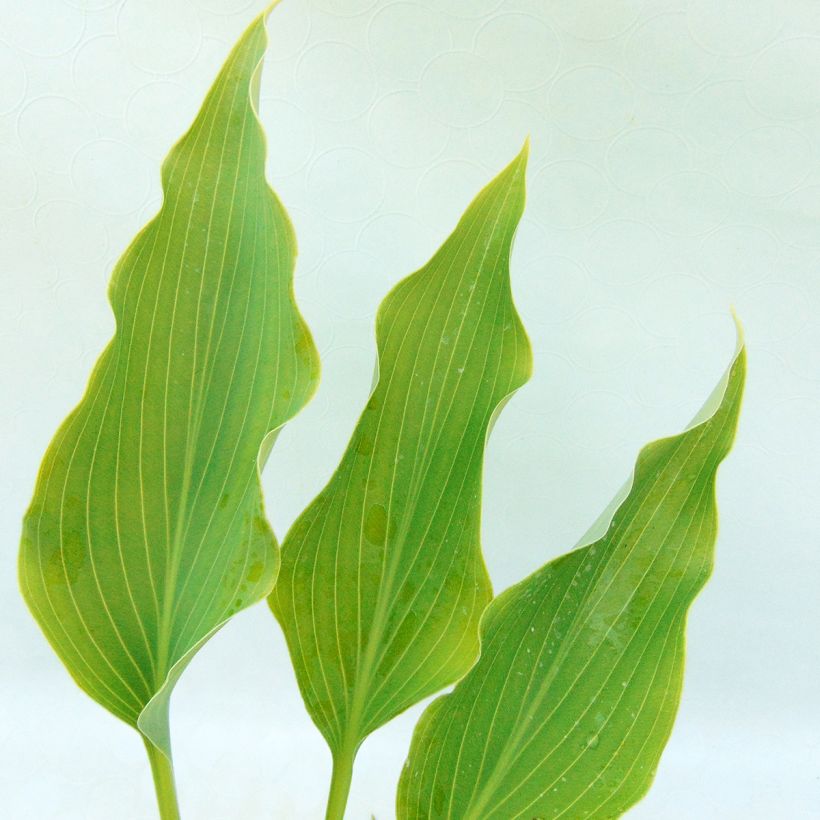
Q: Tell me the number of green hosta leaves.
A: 3